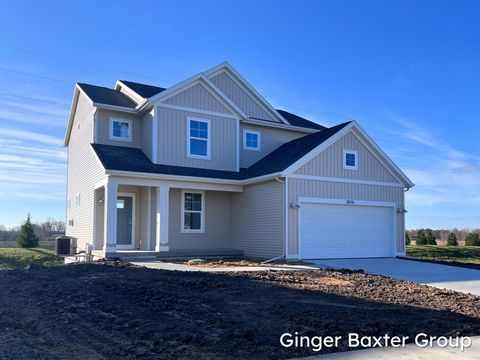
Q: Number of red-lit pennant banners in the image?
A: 0